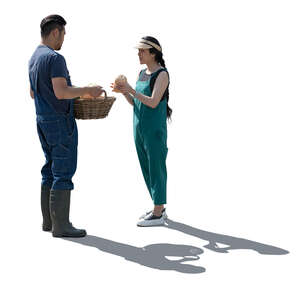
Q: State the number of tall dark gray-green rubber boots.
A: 2